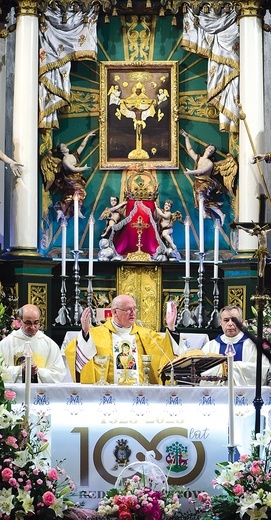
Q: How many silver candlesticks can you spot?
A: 6